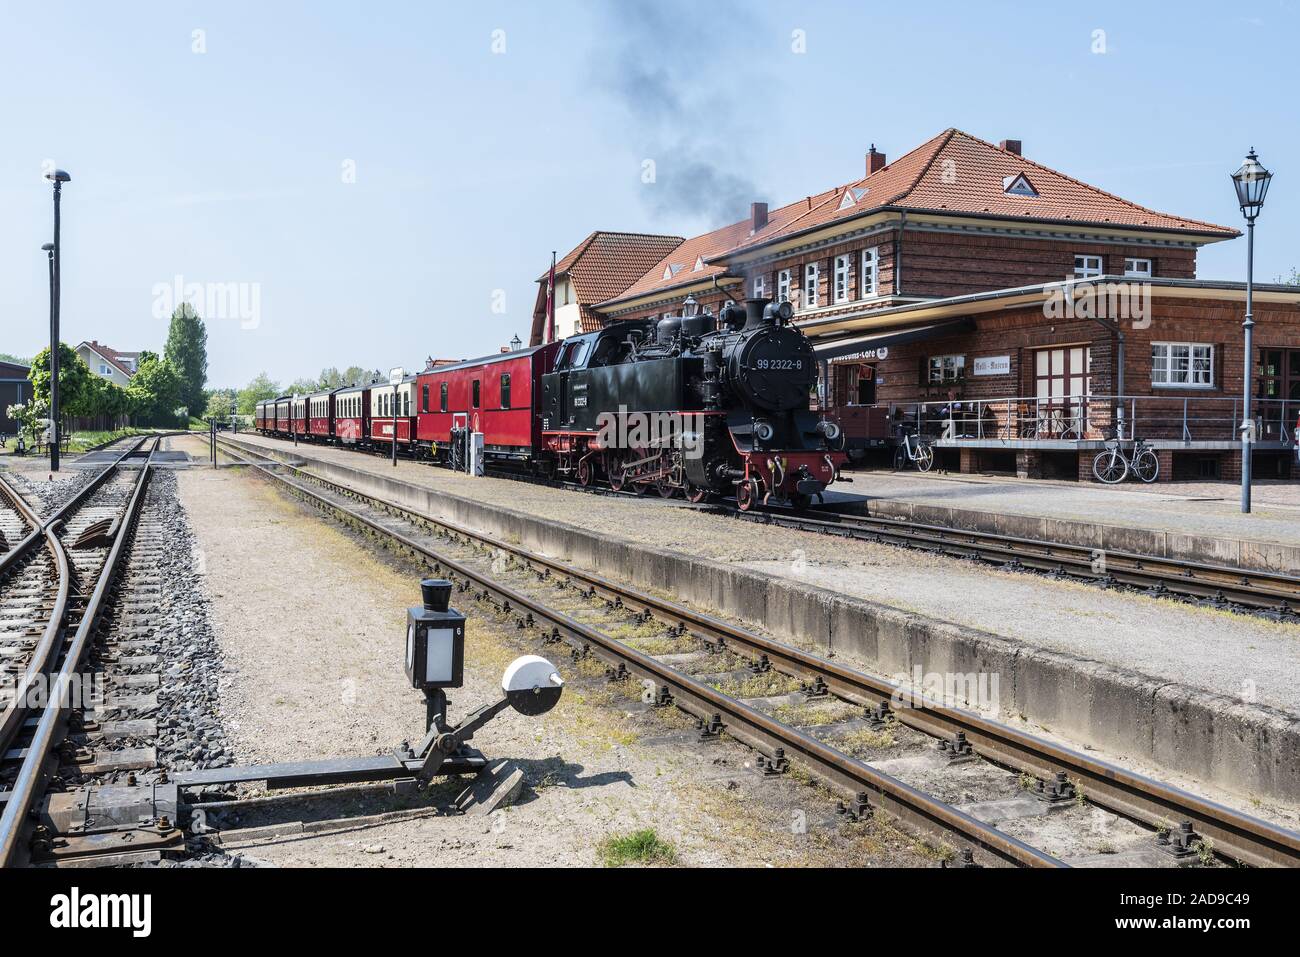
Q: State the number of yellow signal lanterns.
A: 0